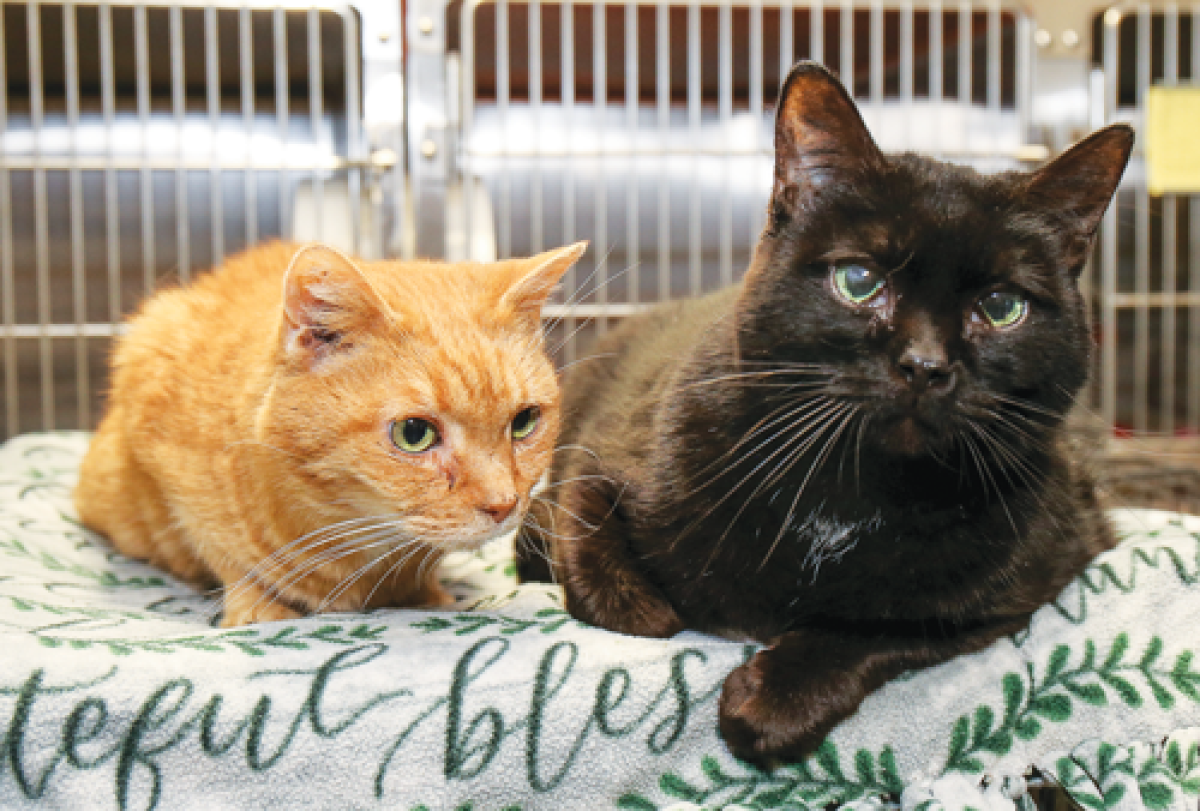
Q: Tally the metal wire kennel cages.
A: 3